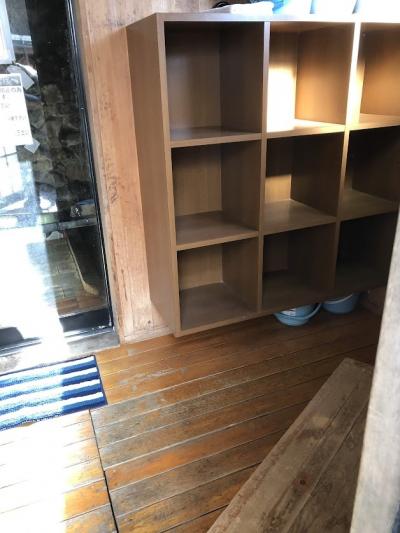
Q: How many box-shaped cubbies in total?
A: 9